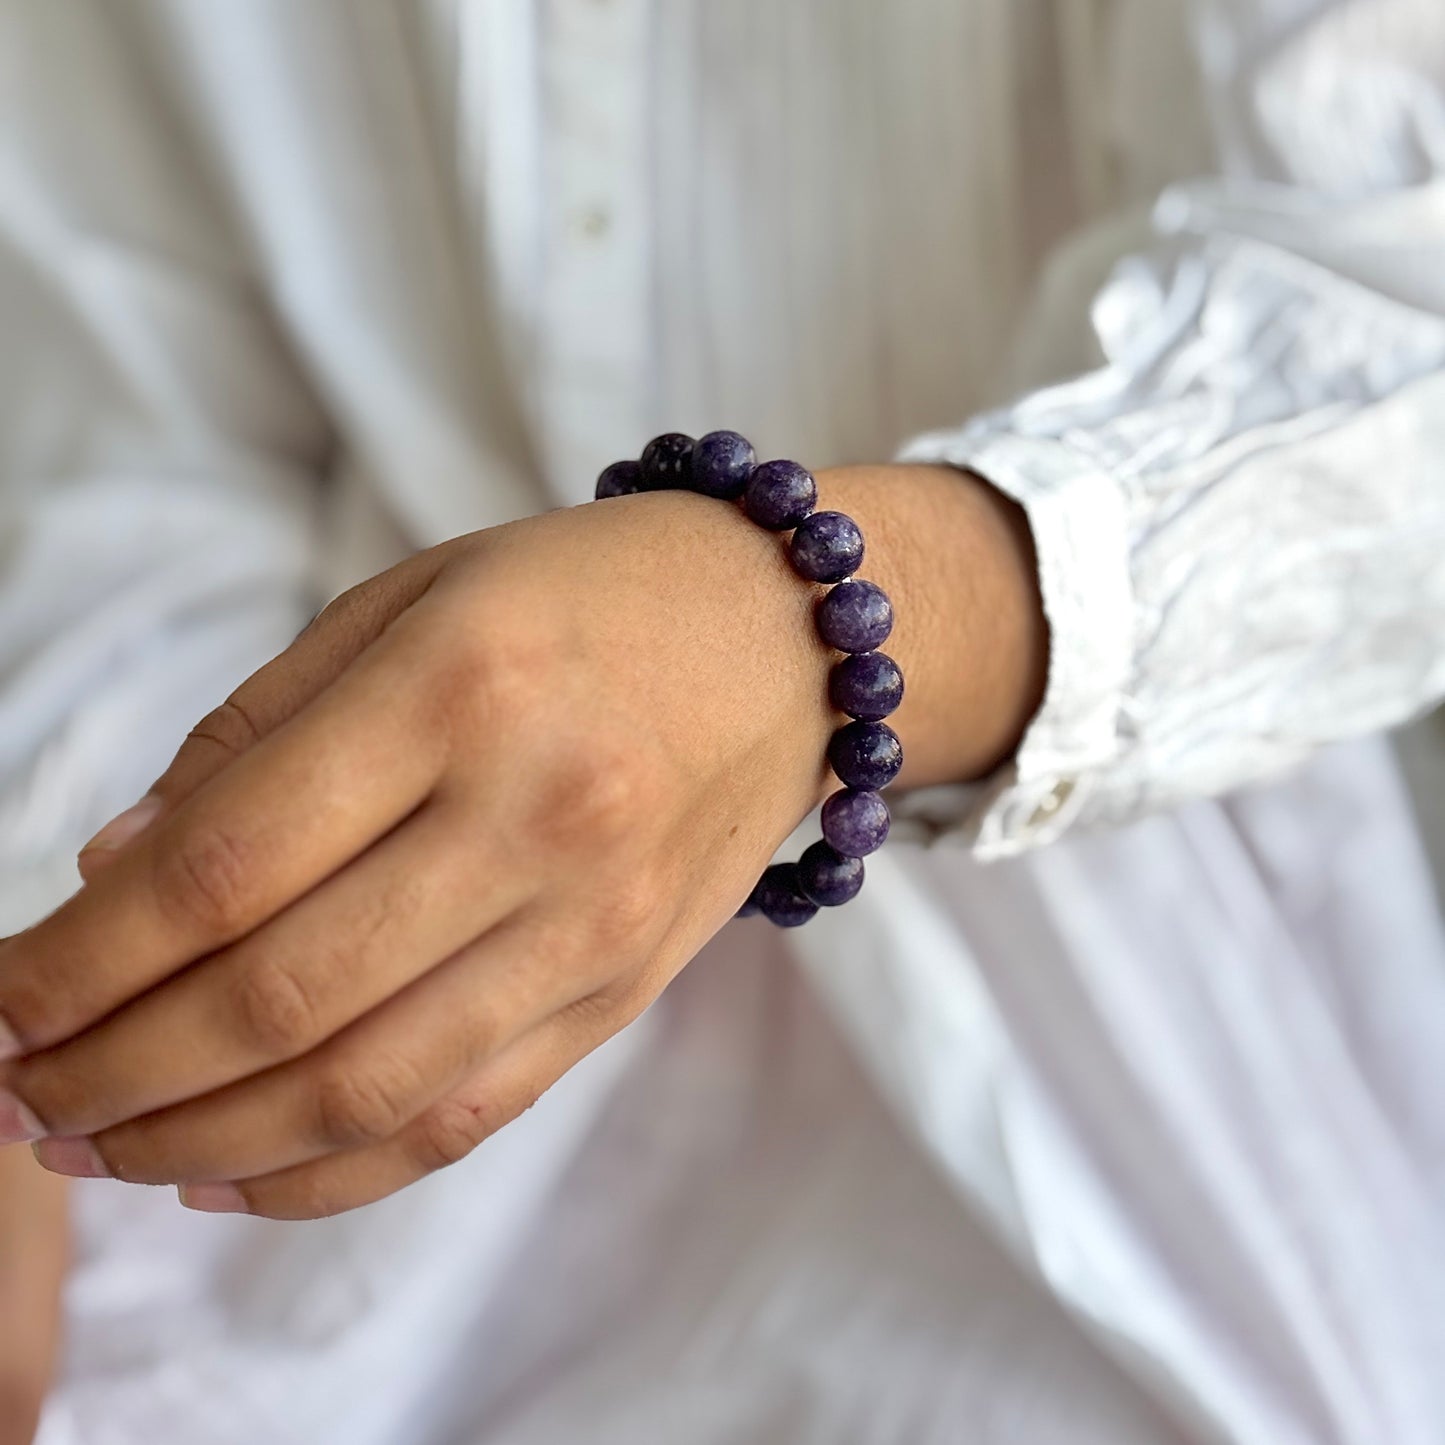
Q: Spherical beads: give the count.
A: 12